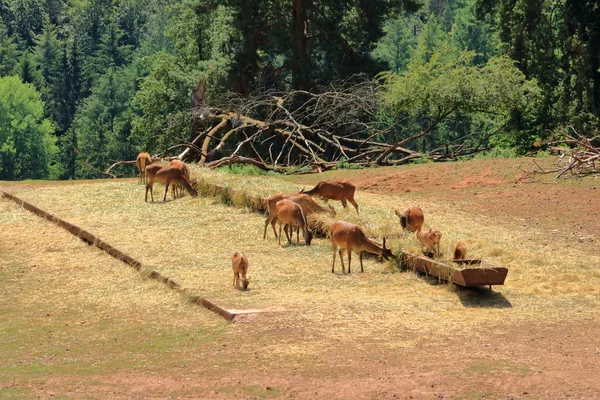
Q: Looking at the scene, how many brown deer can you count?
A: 11